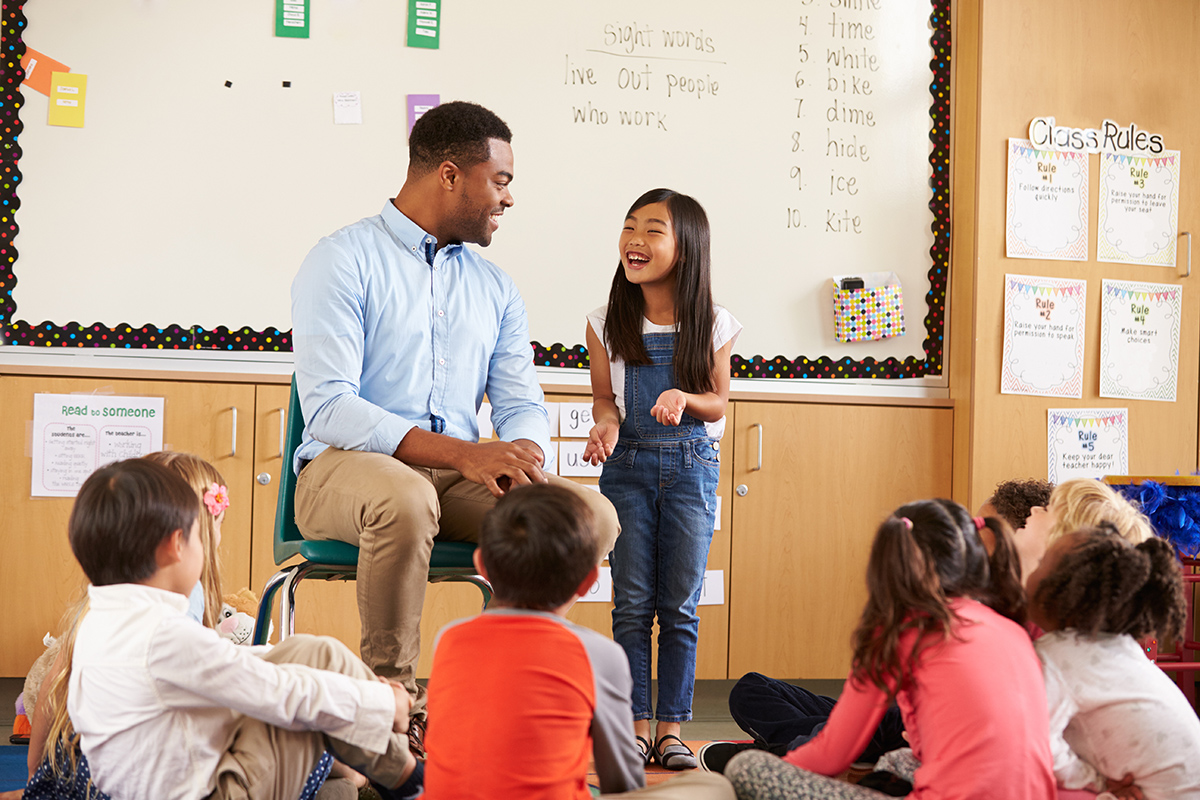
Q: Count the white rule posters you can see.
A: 5